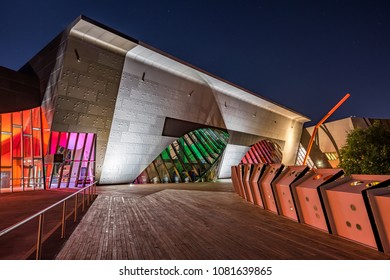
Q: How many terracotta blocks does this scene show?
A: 9